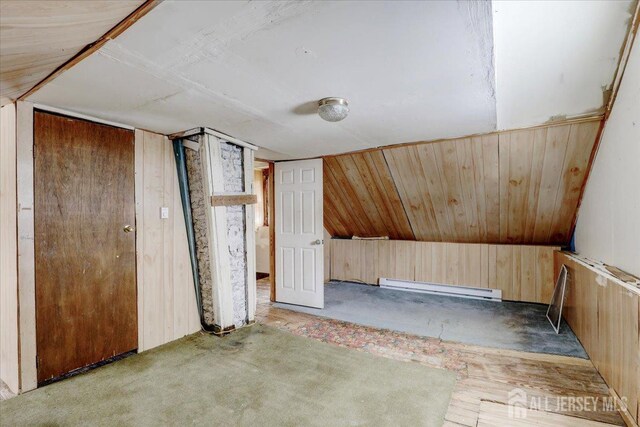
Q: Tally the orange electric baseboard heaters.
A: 0